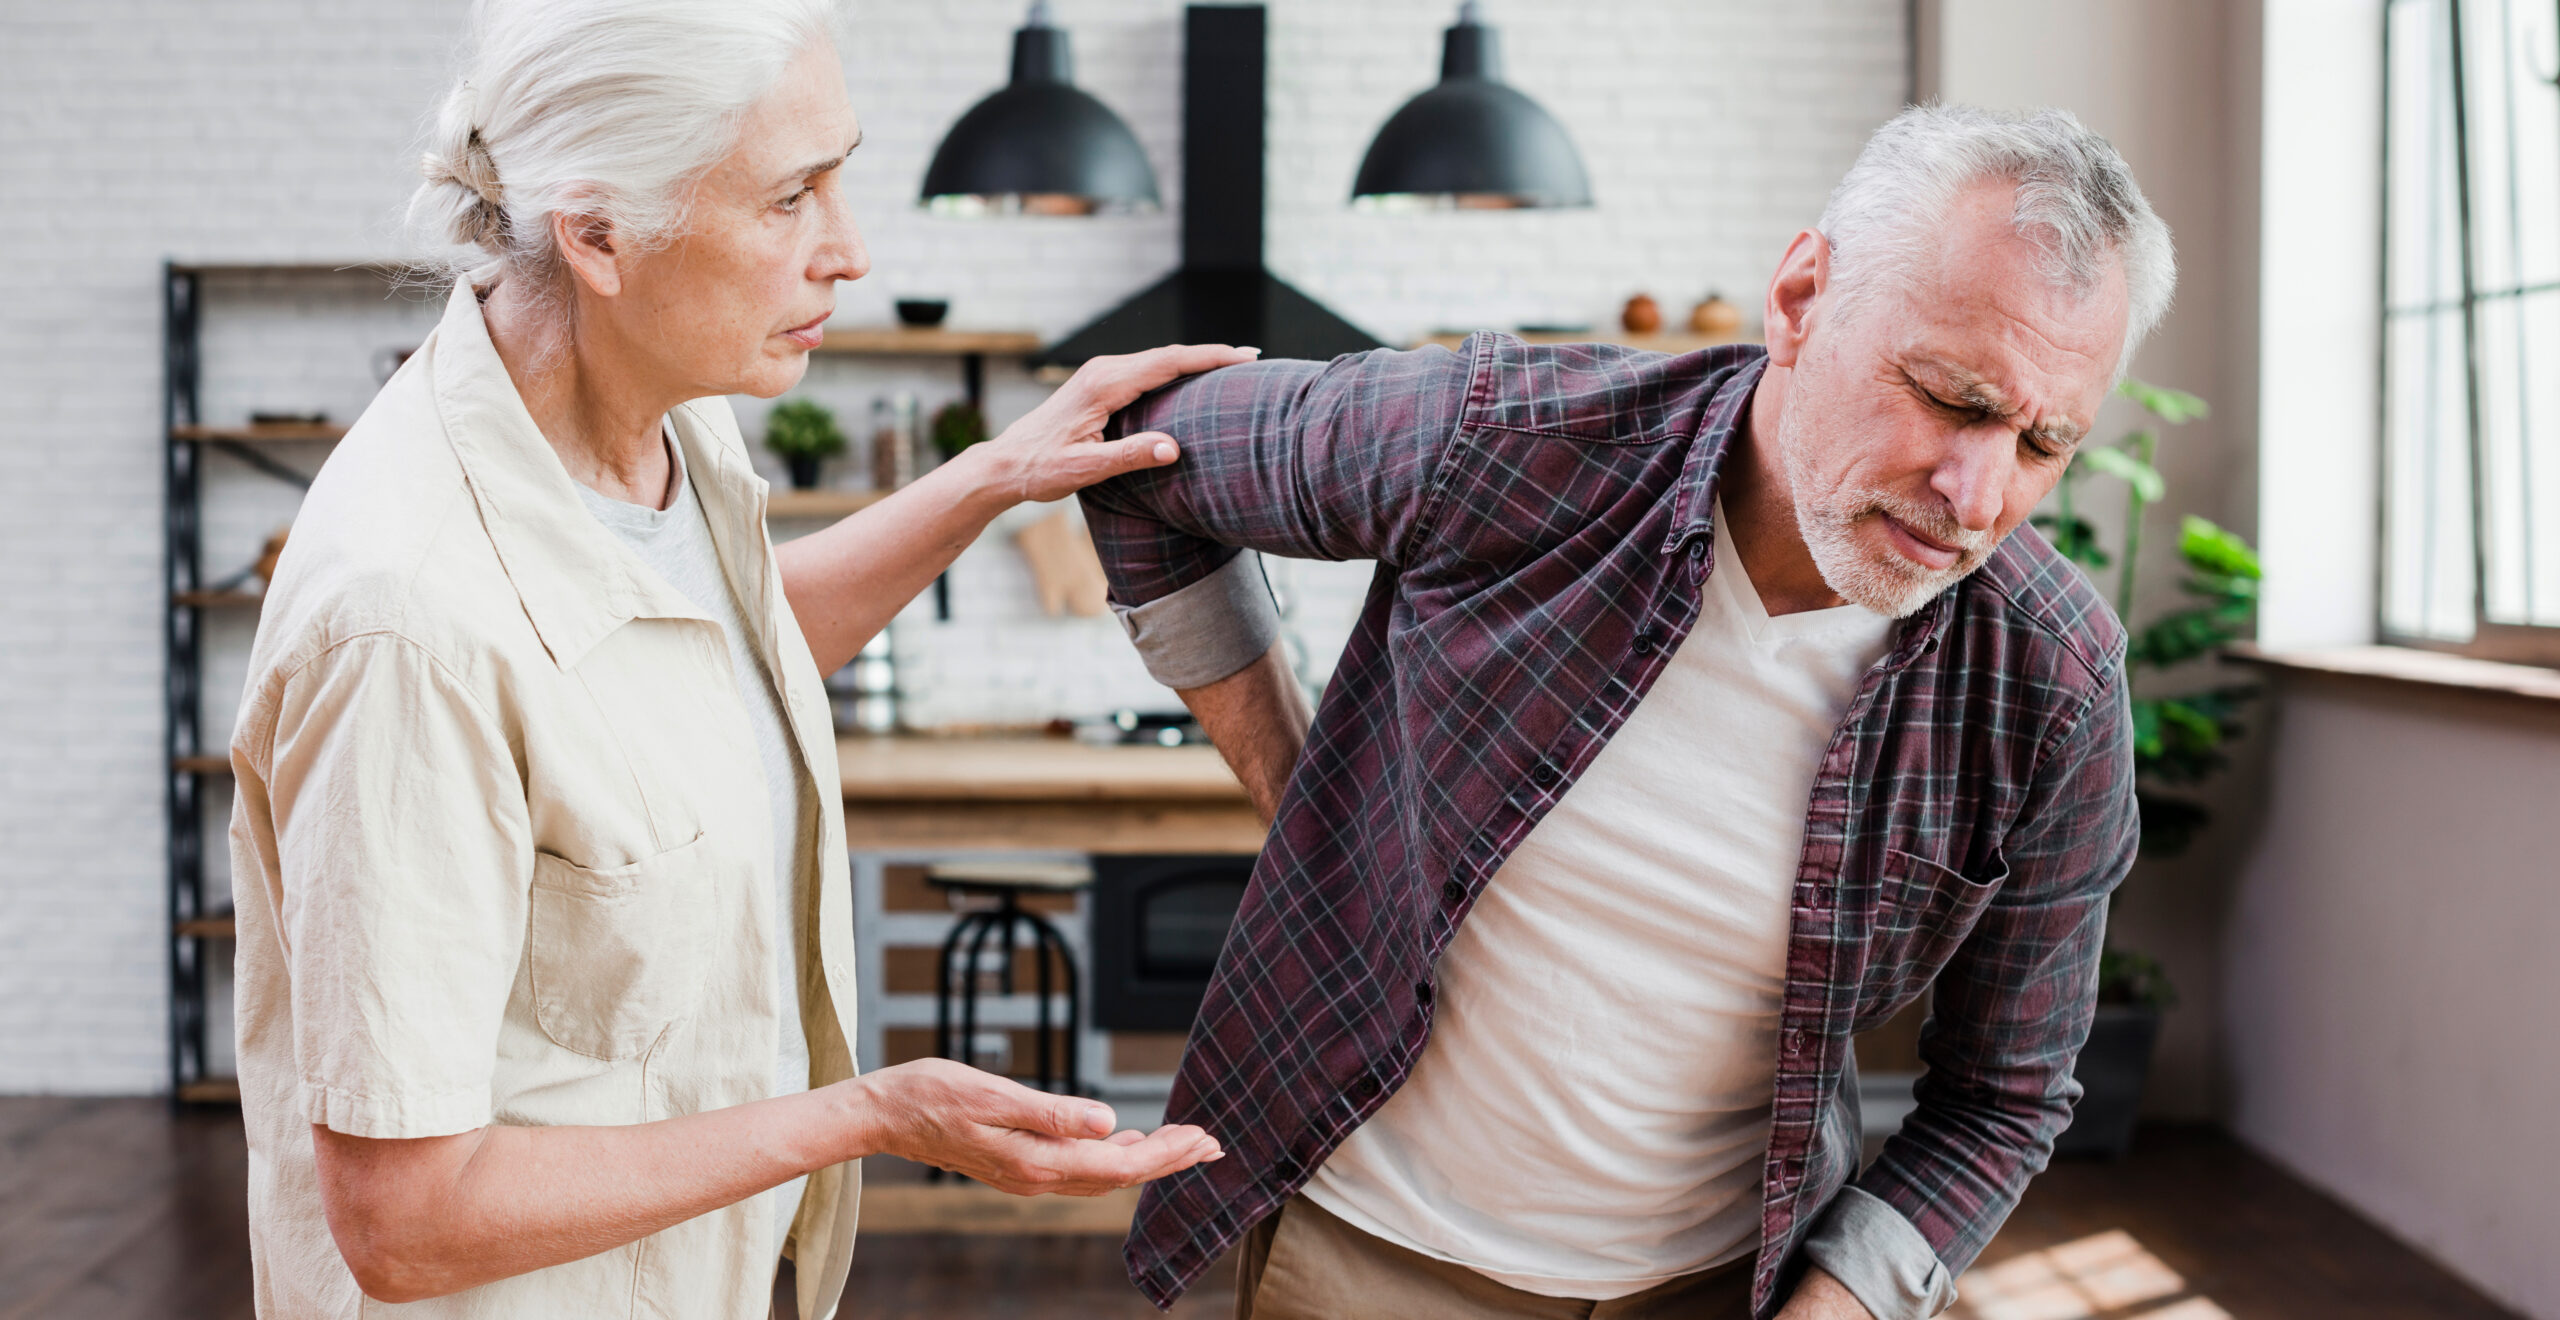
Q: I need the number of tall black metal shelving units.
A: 1